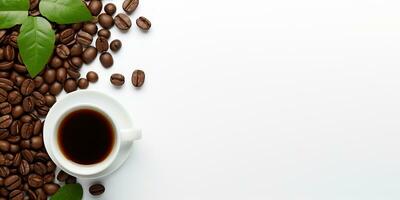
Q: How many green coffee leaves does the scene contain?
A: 4